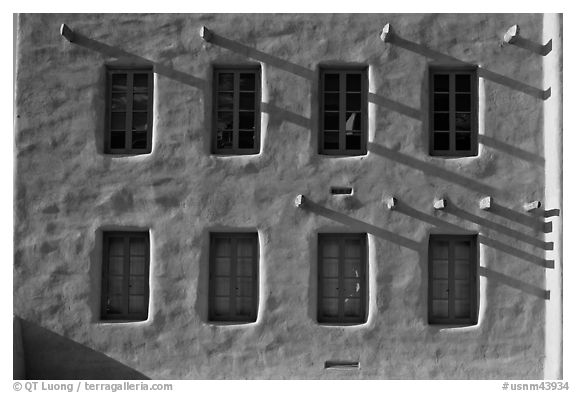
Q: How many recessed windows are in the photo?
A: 8